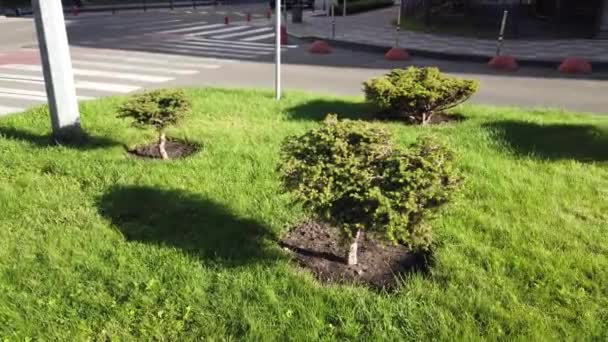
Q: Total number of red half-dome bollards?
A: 4